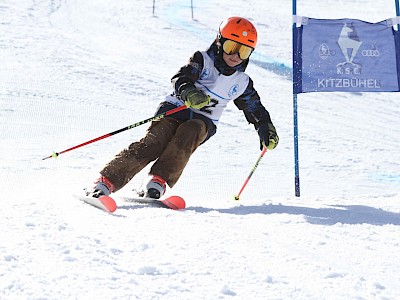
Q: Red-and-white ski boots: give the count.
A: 2